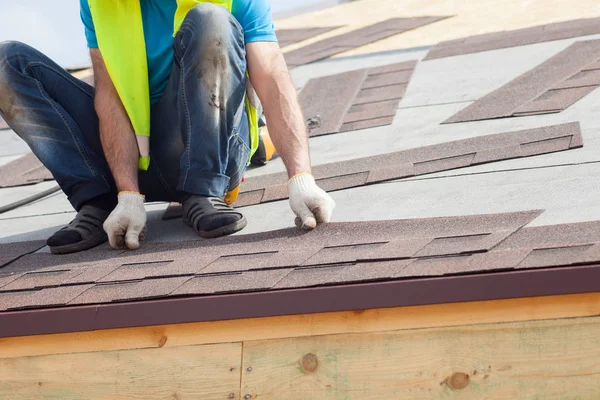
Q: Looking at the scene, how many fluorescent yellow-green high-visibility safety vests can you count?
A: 1